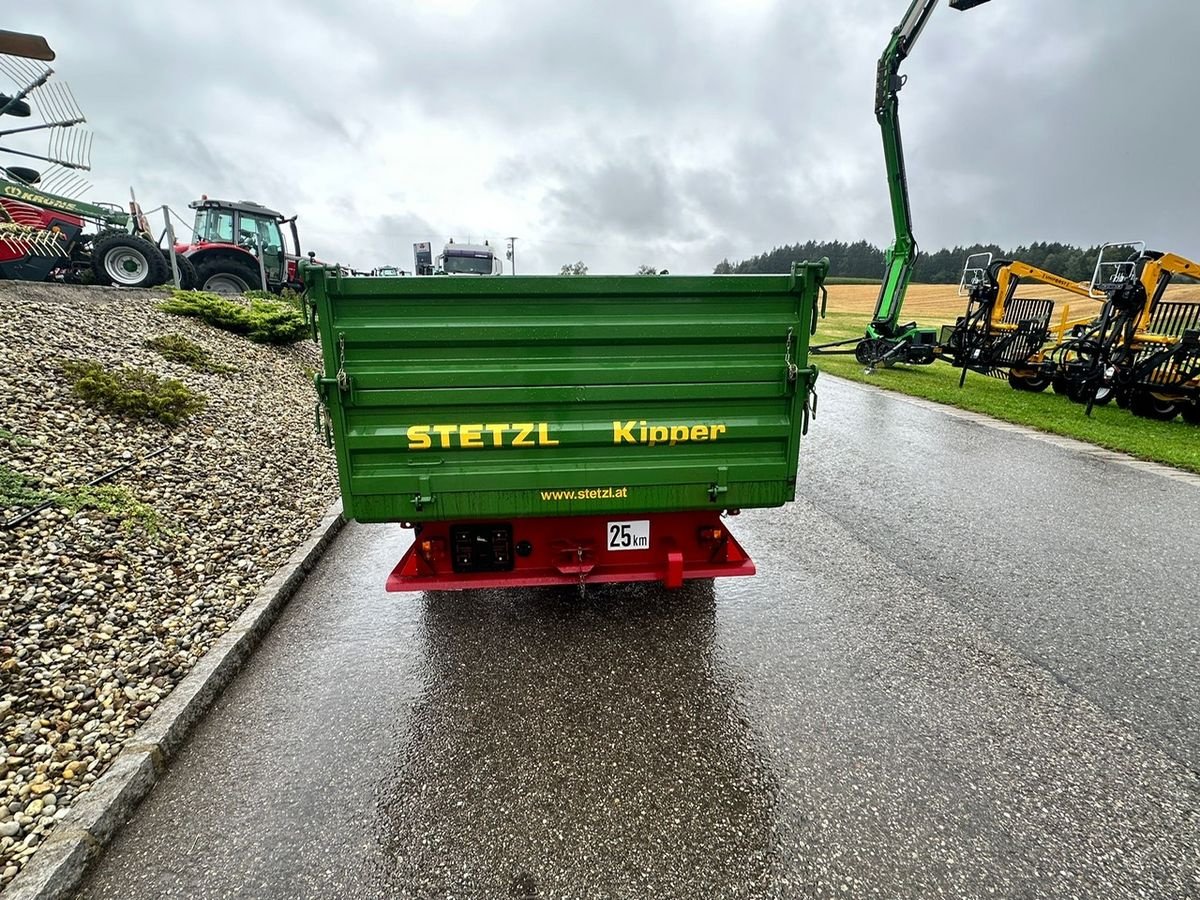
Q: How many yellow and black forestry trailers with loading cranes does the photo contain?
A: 2